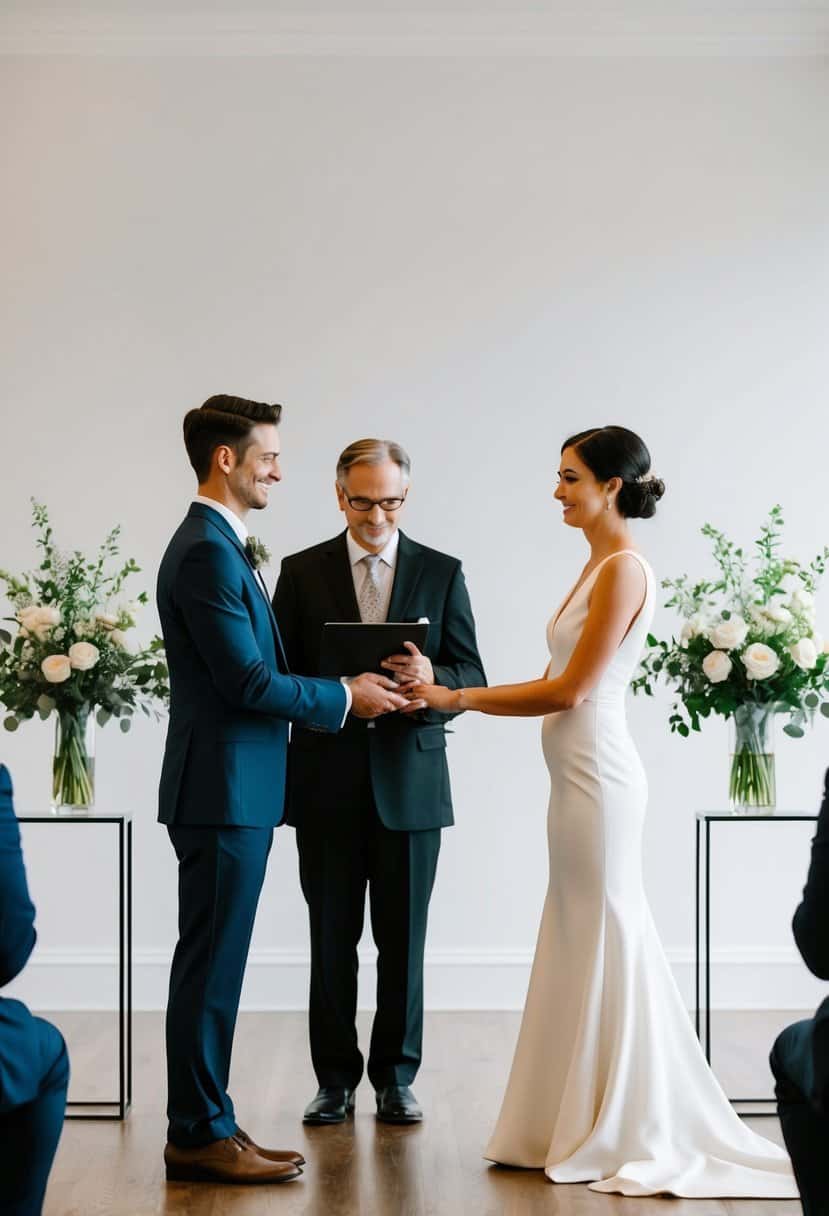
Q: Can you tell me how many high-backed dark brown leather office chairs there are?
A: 0